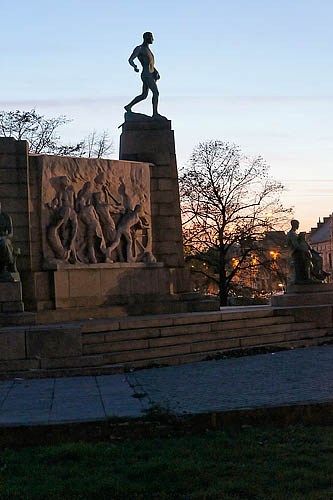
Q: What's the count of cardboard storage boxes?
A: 0